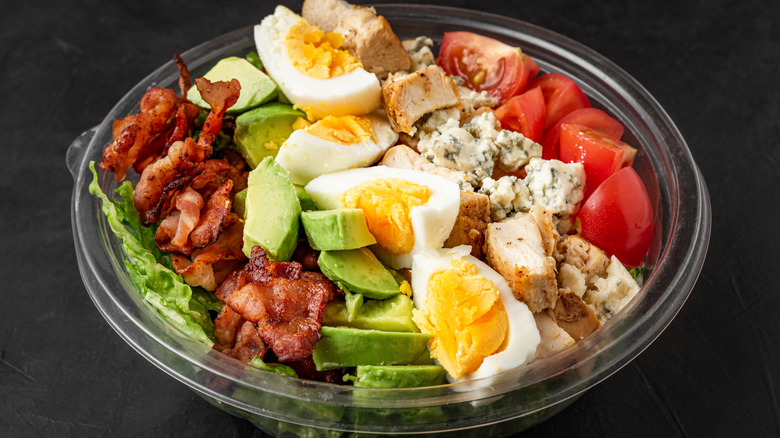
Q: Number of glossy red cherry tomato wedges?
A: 6